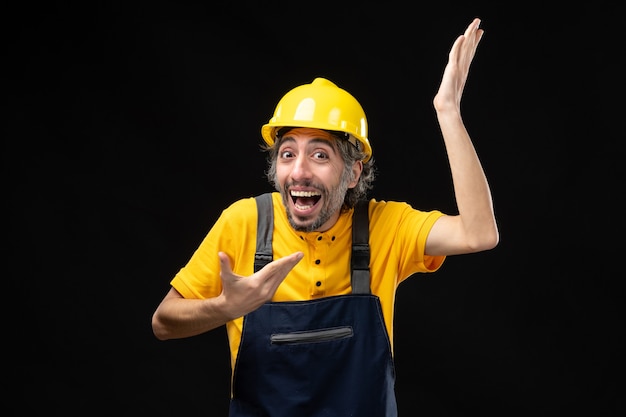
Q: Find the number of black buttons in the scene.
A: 5